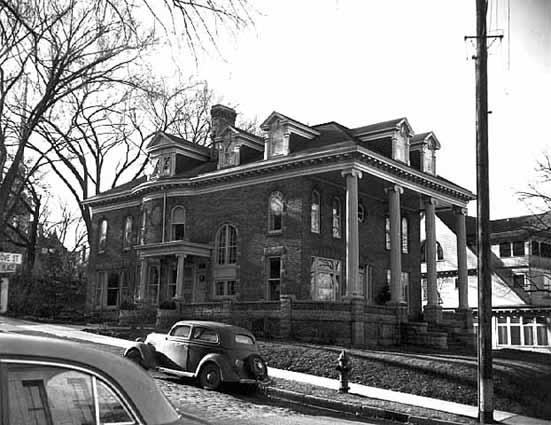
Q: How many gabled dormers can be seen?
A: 5